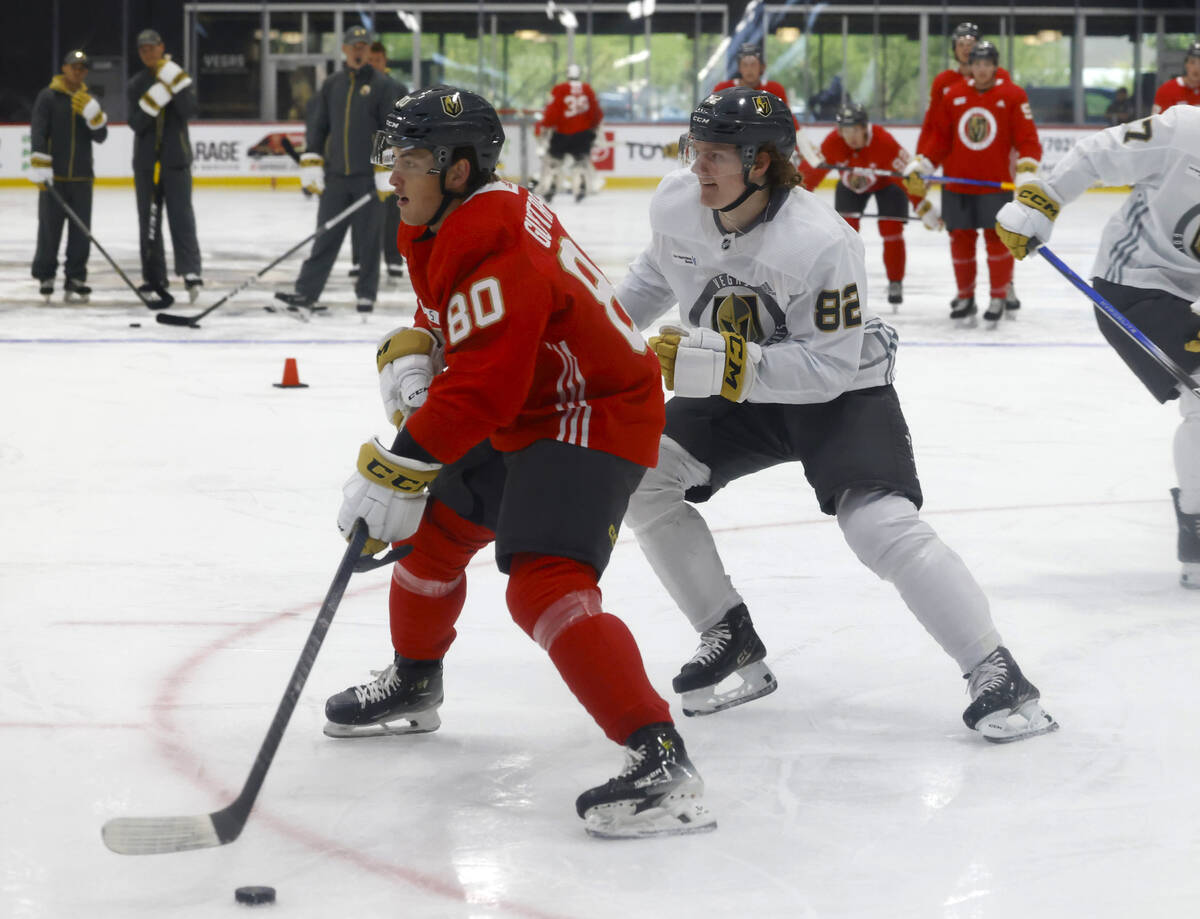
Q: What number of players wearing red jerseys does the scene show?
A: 7